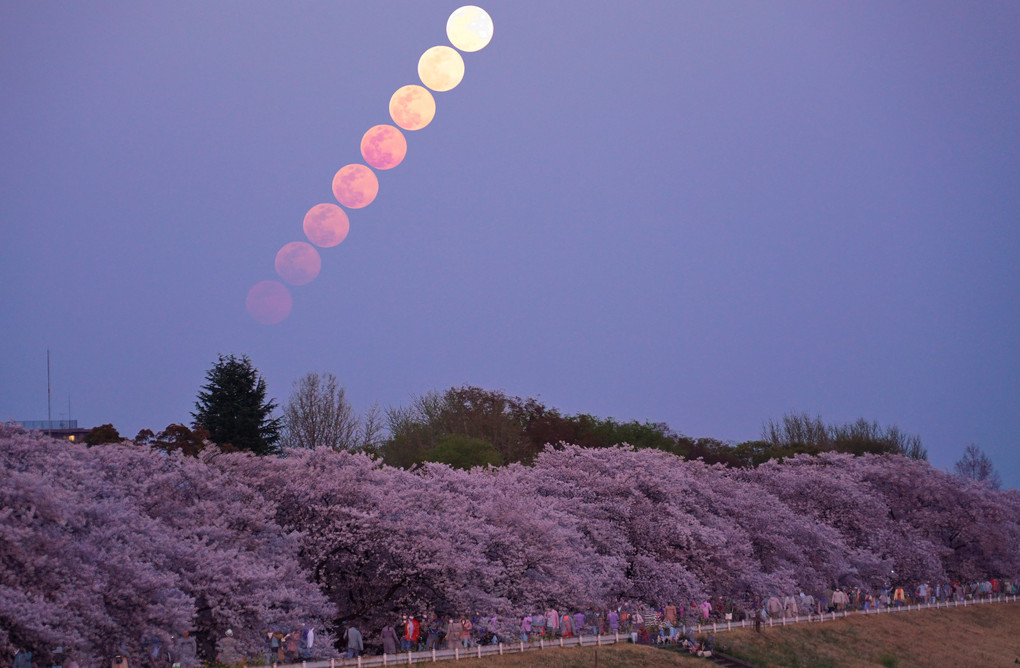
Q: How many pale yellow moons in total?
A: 2